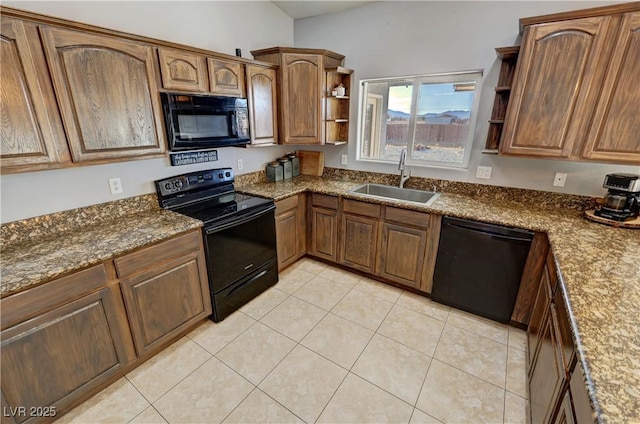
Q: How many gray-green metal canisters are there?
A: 3